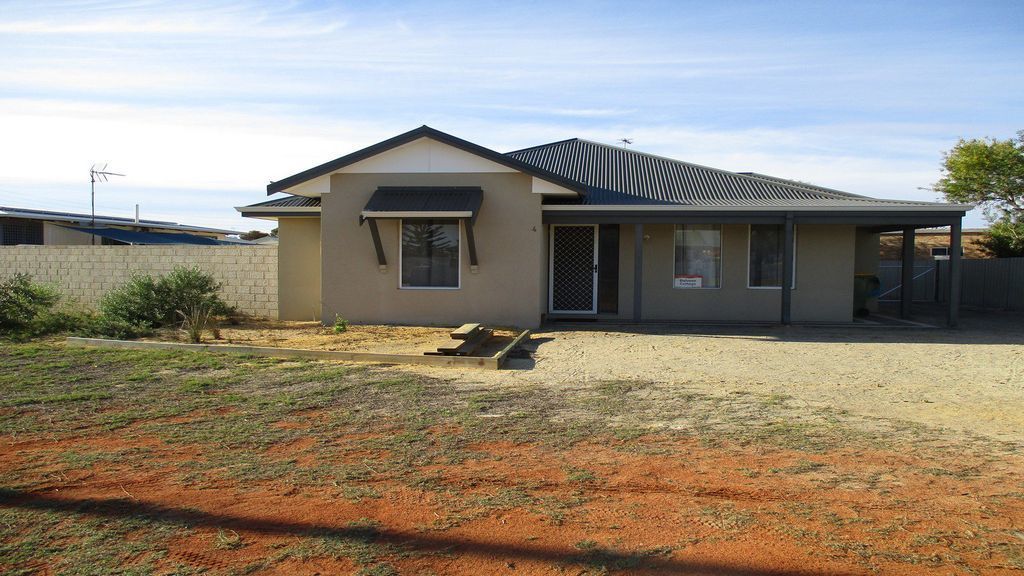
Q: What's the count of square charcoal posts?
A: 4